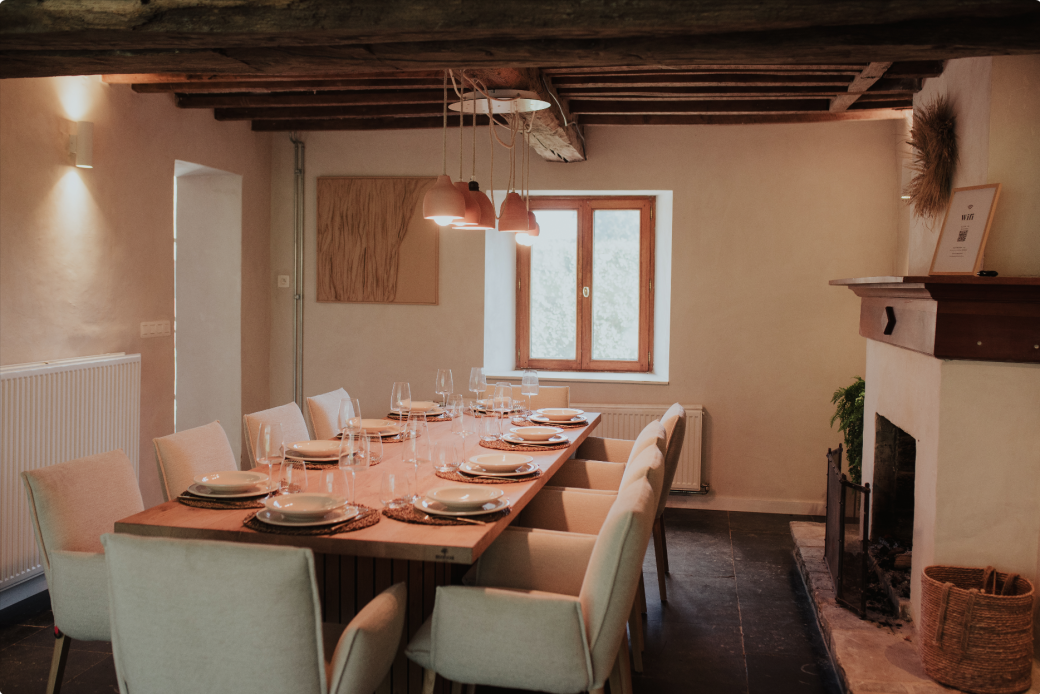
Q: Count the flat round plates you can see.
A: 10